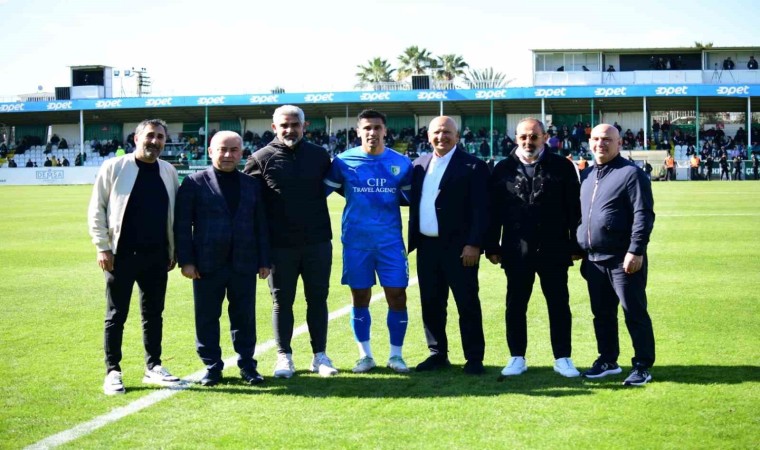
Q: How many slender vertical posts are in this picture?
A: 10